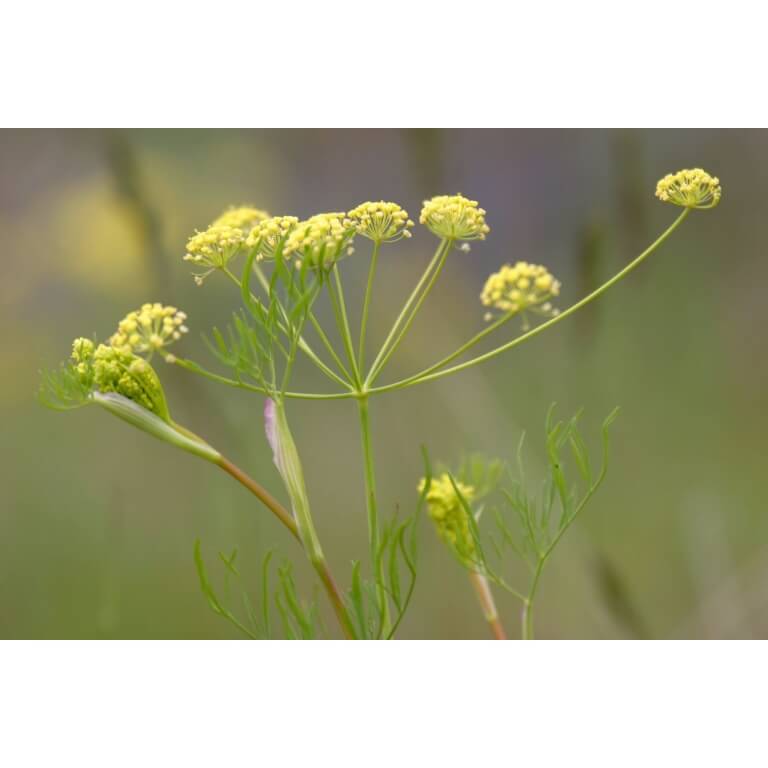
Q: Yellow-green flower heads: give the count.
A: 11